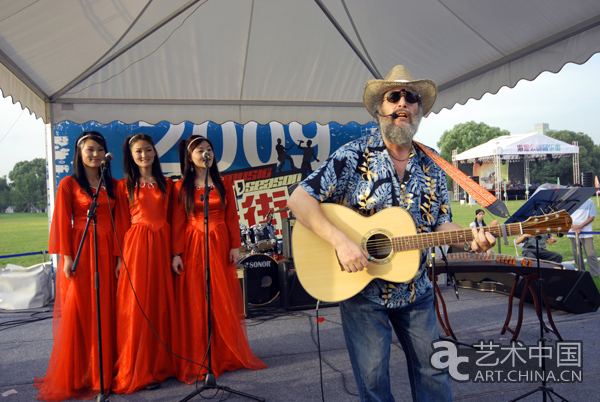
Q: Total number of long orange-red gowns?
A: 3